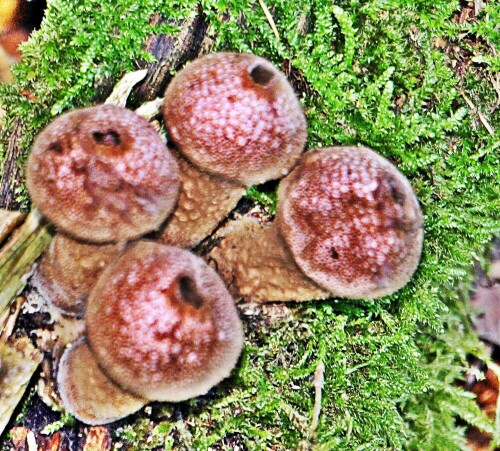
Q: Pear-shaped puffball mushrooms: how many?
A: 4